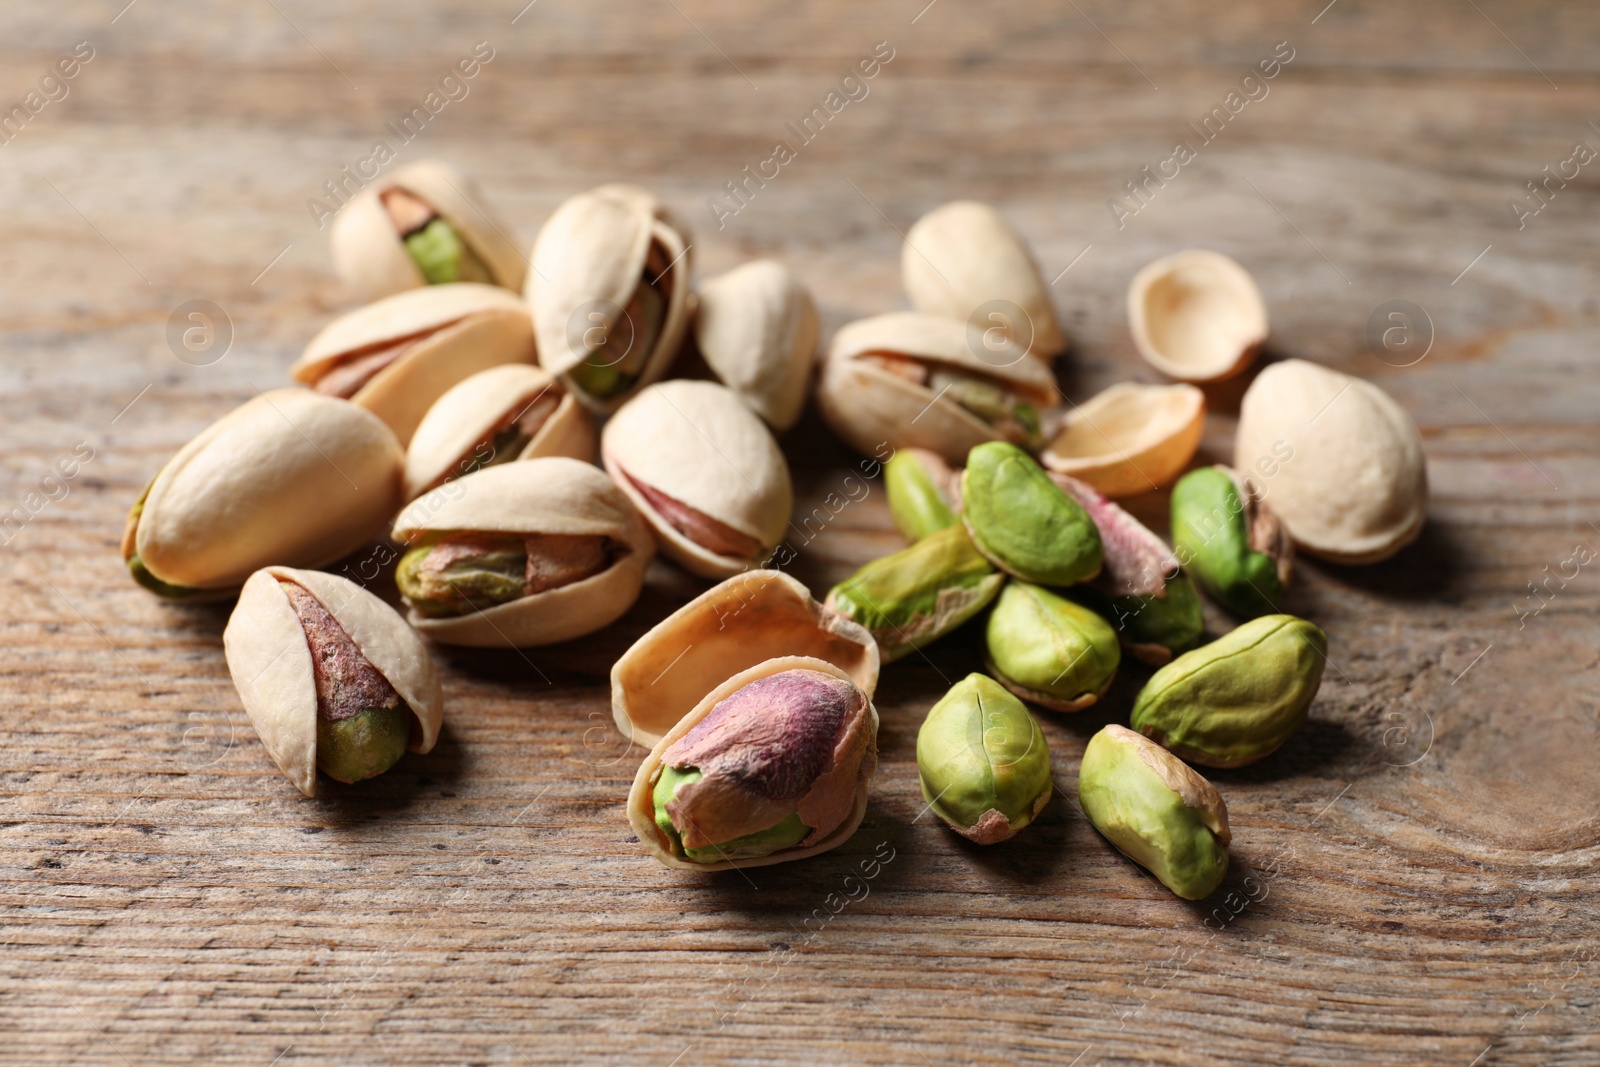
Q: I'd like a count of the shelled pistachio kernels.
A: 9